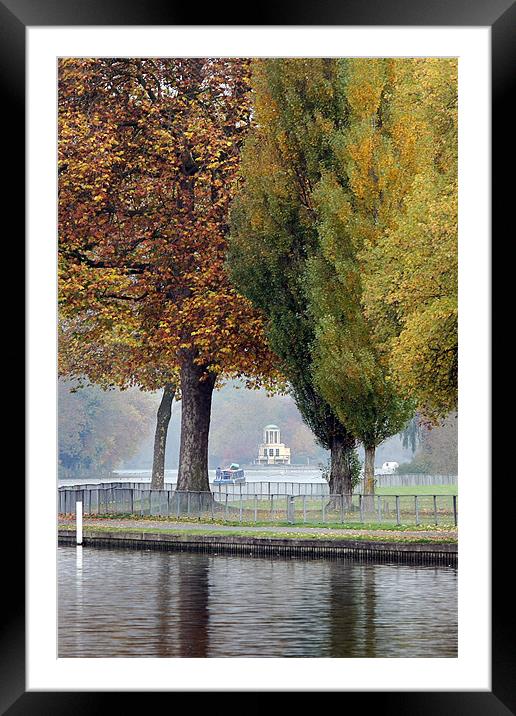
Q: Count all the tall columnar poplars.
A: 2